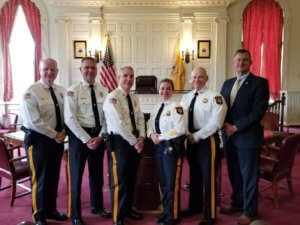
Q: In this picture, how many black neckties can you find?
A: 5